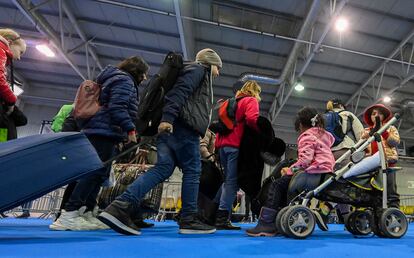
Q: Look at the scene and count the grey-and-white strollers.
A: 1